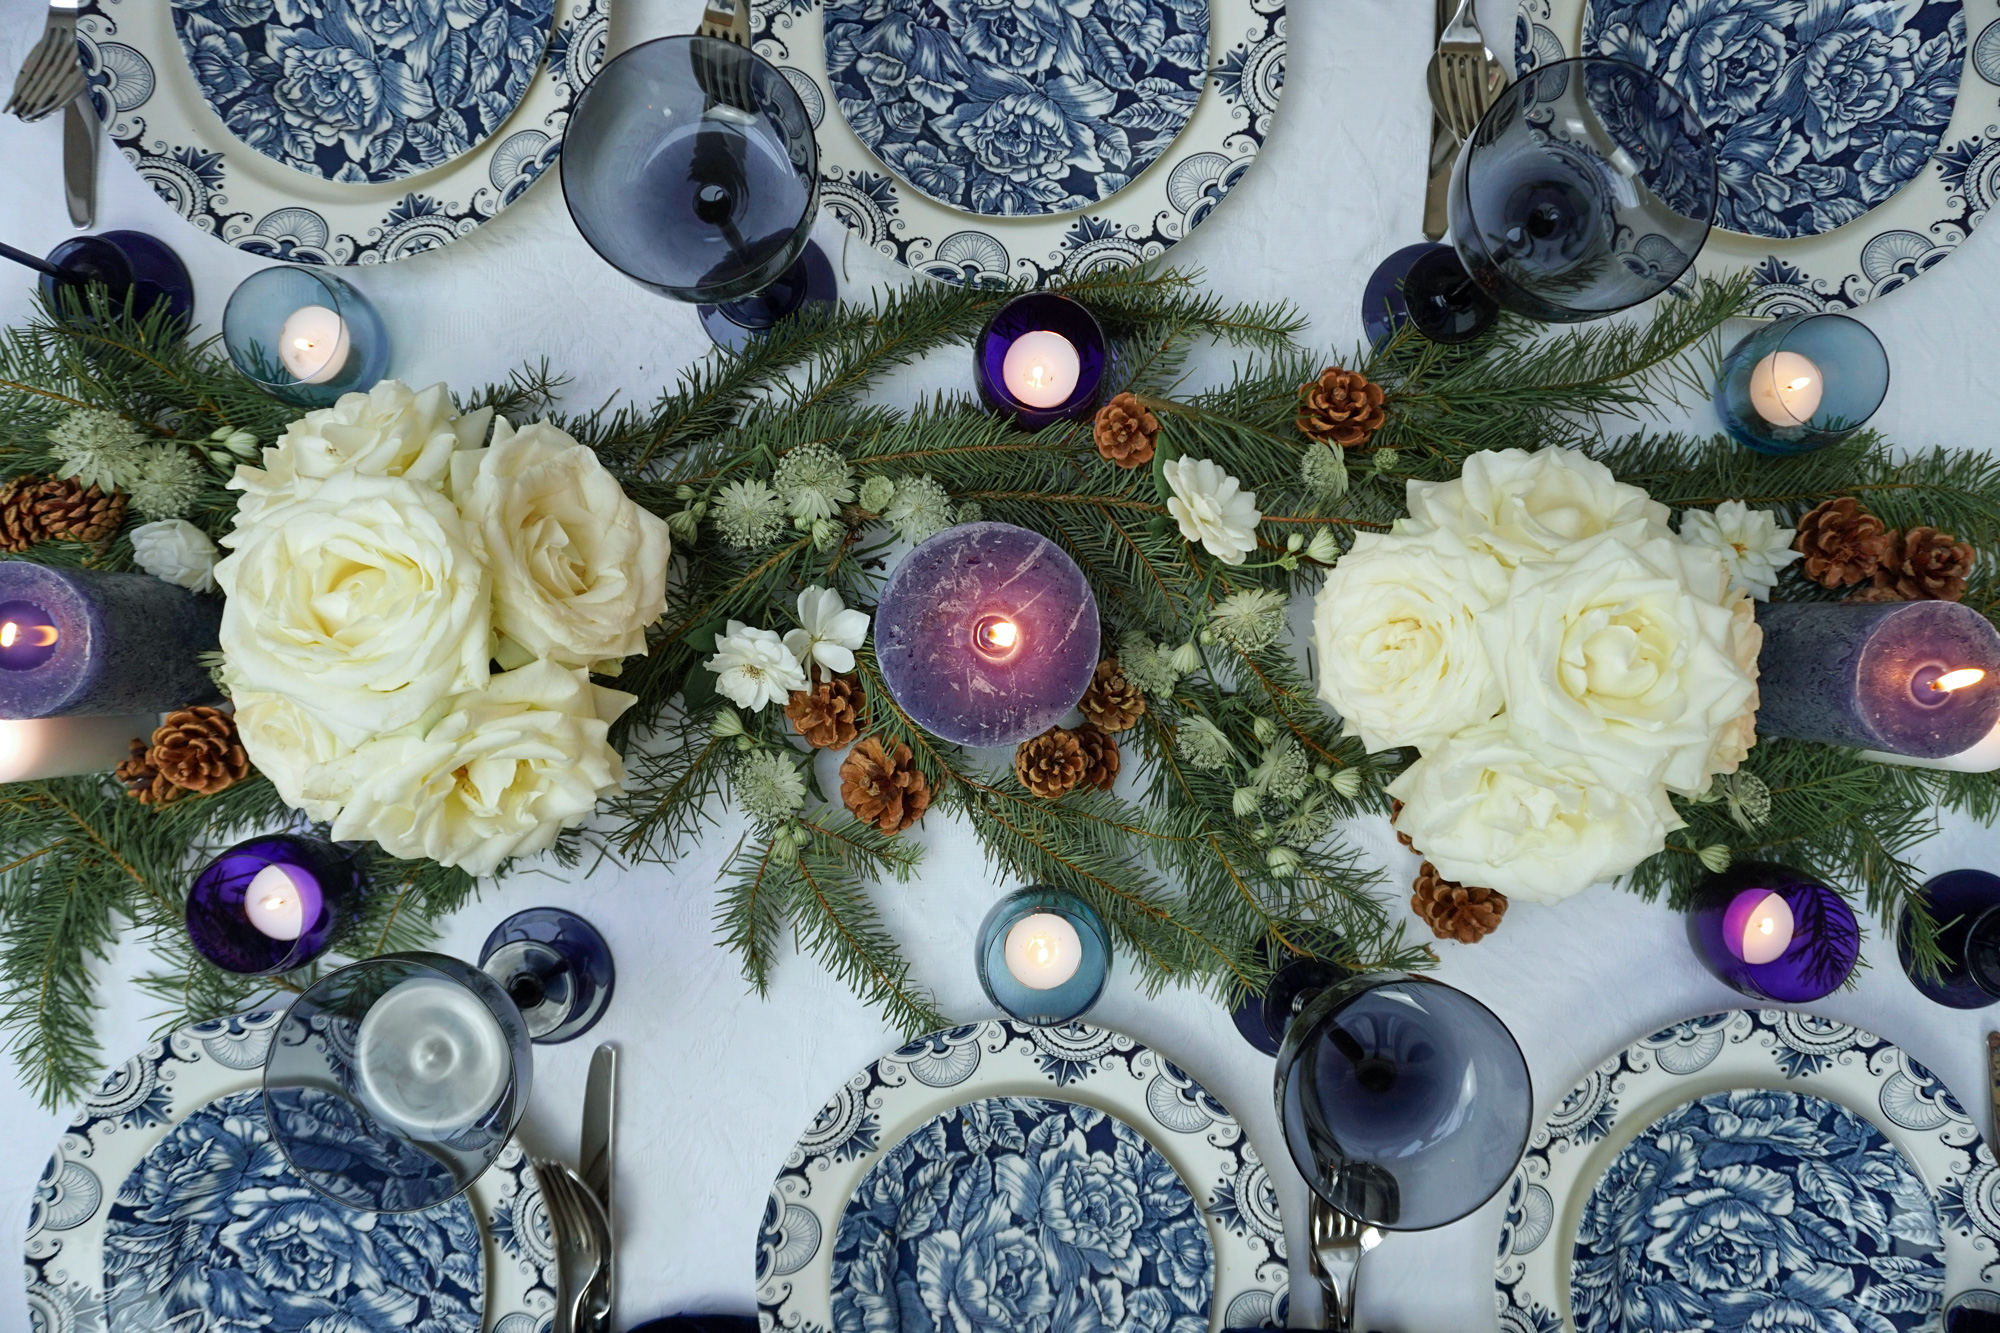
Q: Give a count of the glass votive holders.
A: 6